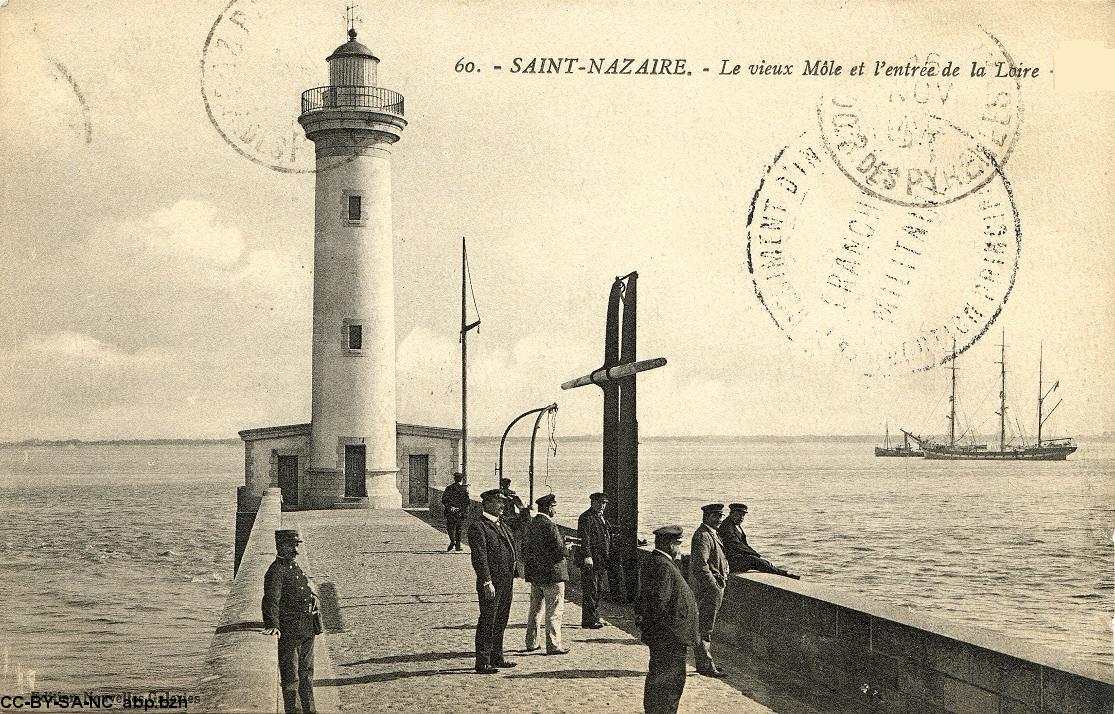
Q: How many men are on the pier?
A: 9